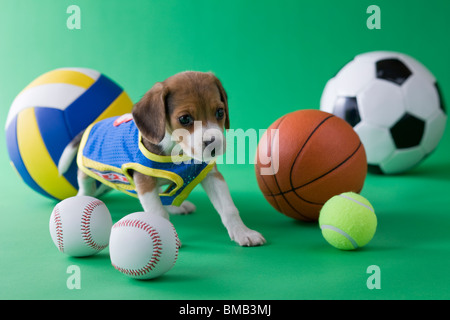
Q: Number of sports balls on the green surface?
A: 6